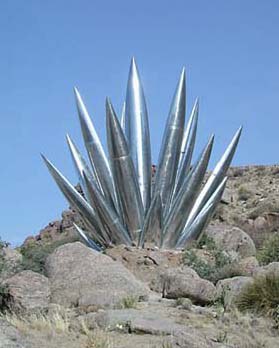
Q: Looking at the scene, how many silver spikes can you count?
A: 14